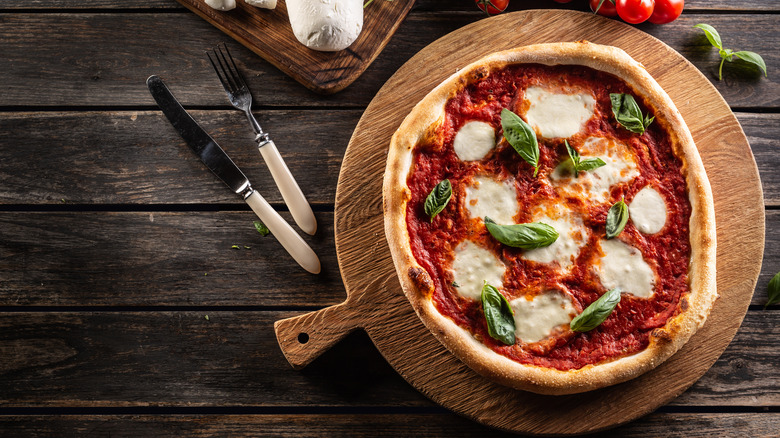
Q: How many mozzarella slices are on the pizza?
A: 9